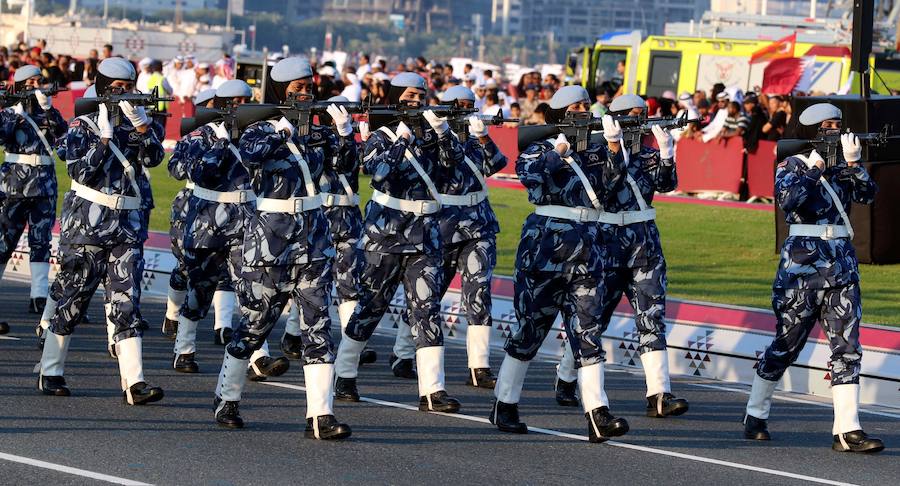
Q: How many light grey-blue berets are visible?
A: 12